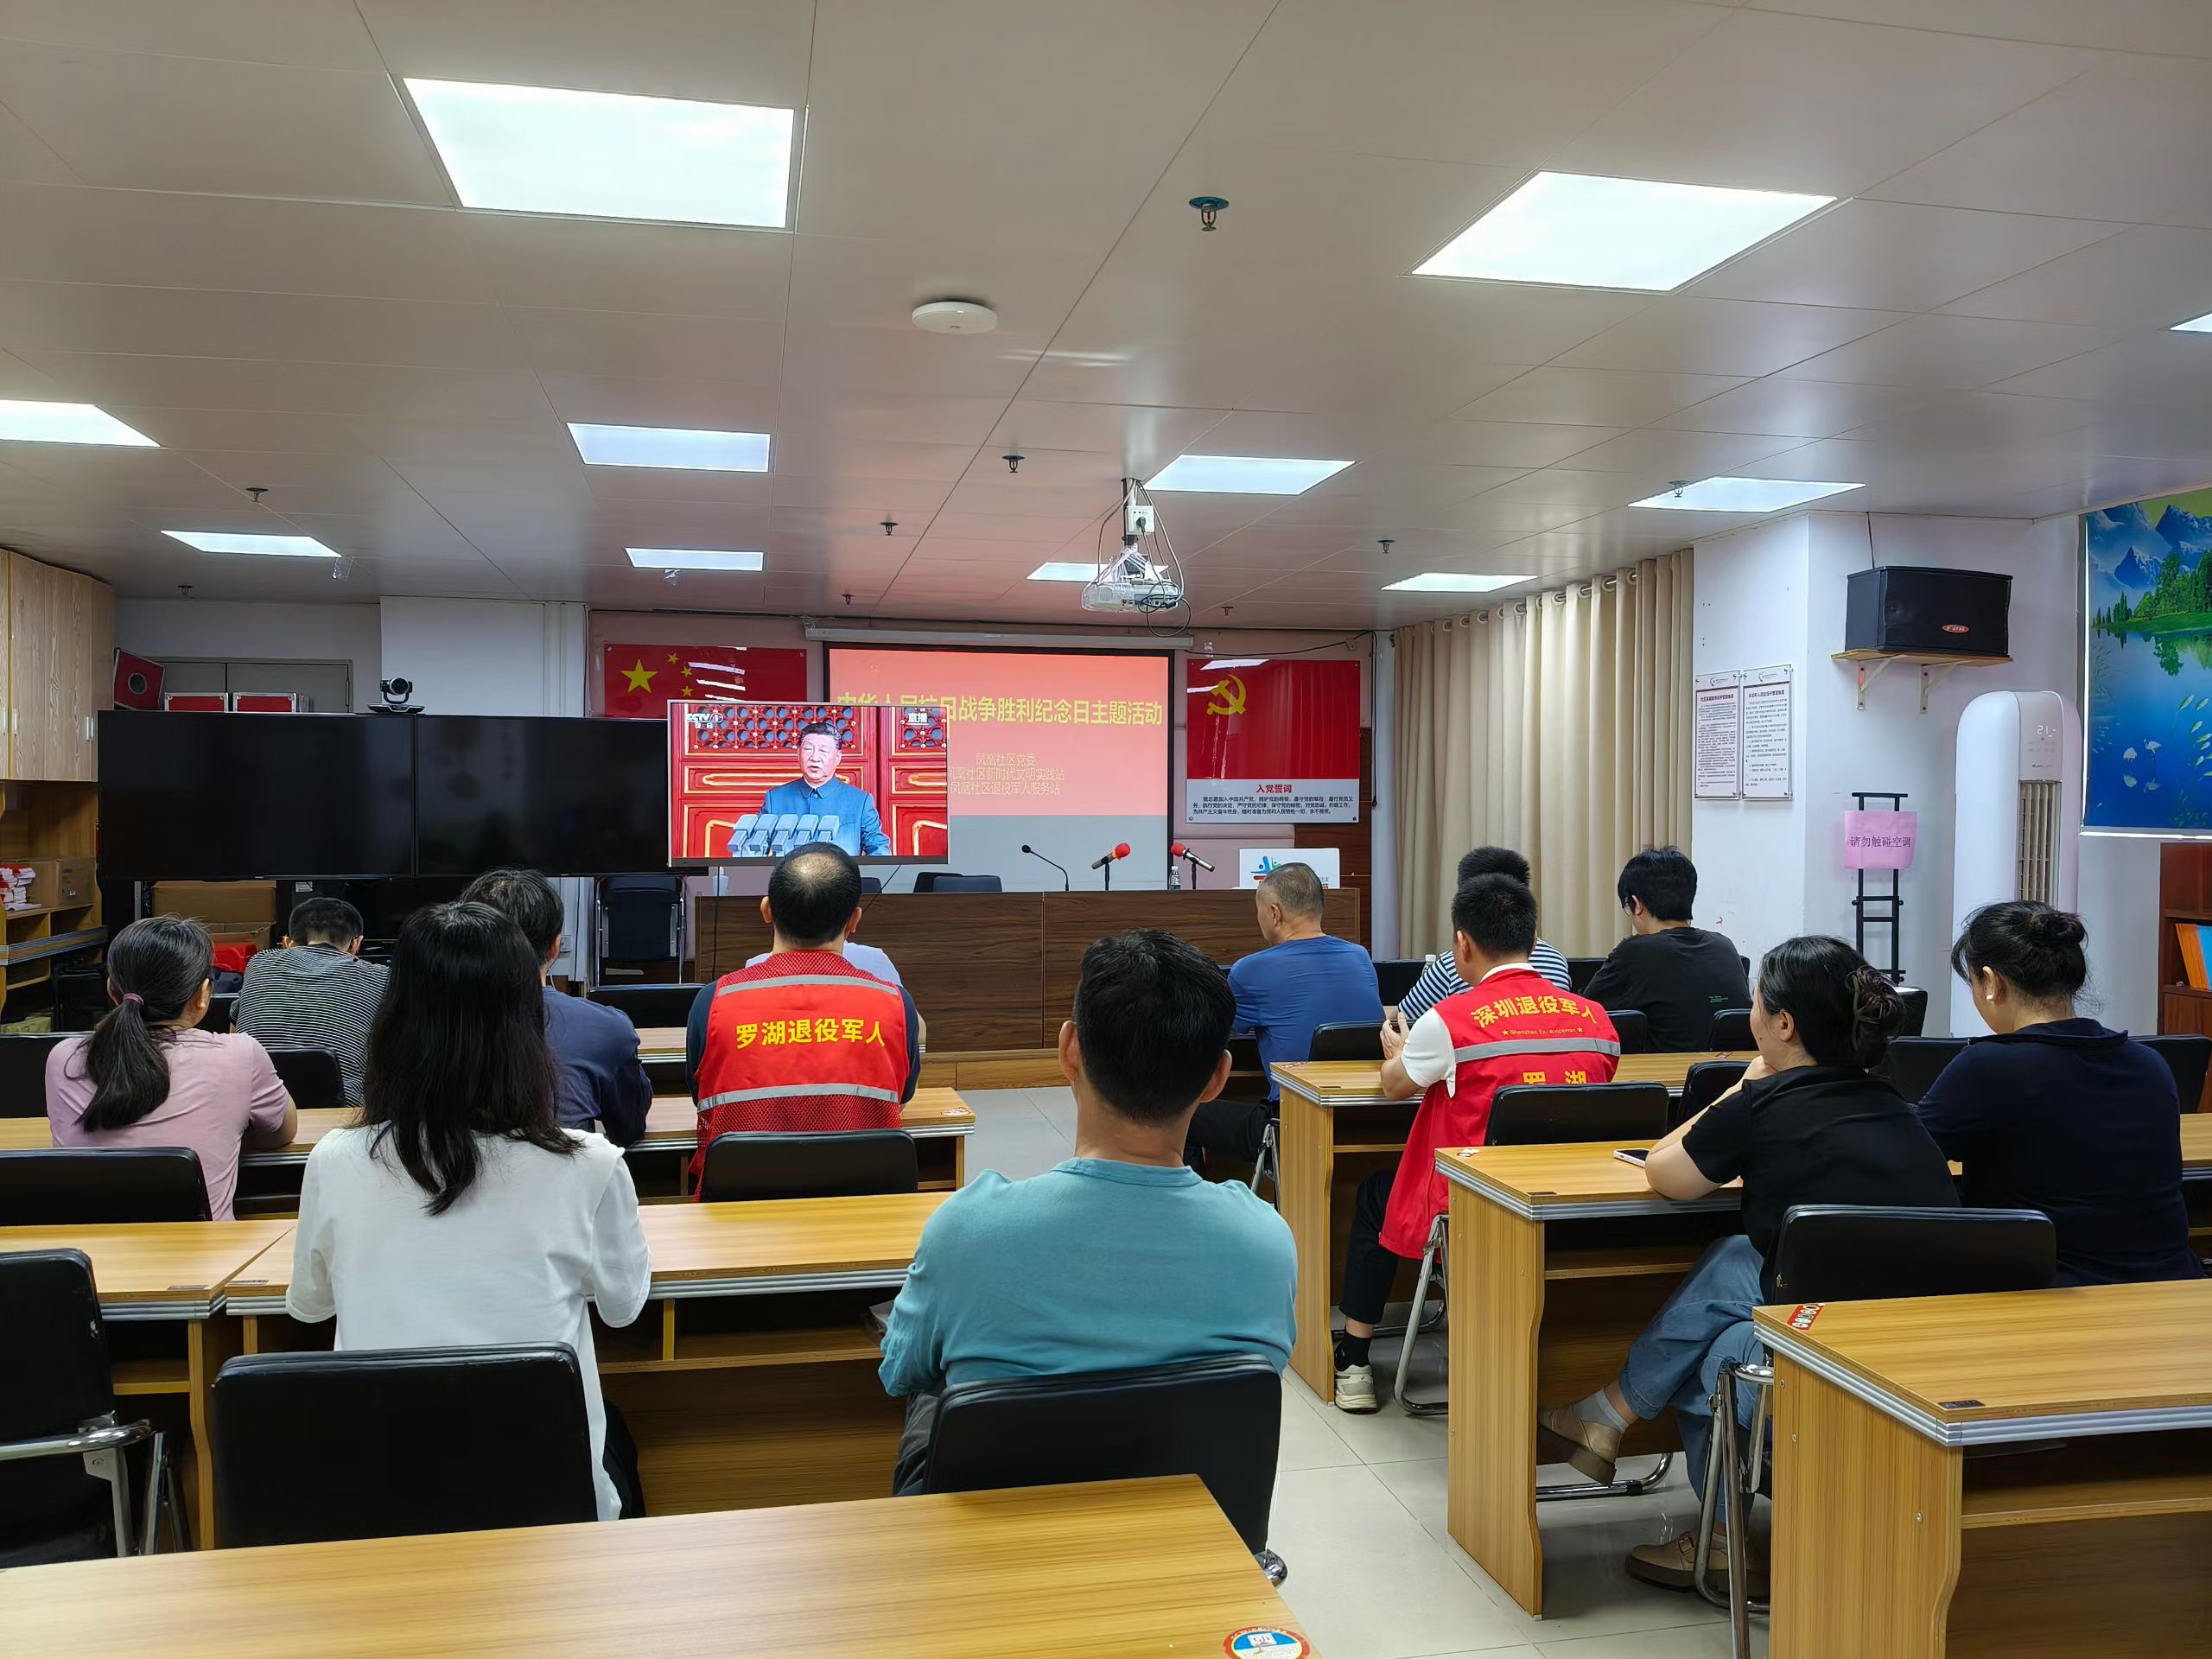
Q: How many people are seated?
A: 13